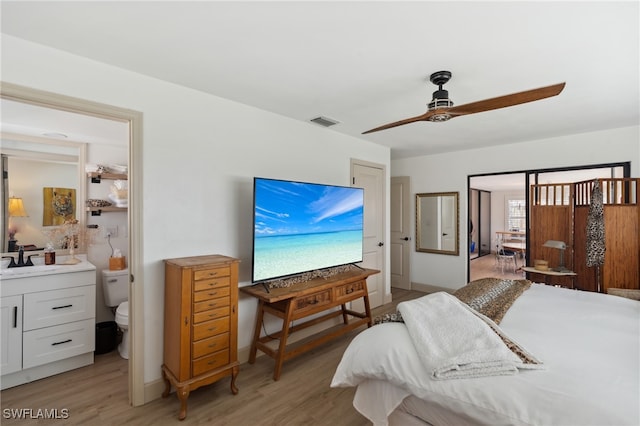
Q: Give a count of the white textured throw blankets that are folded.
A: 1